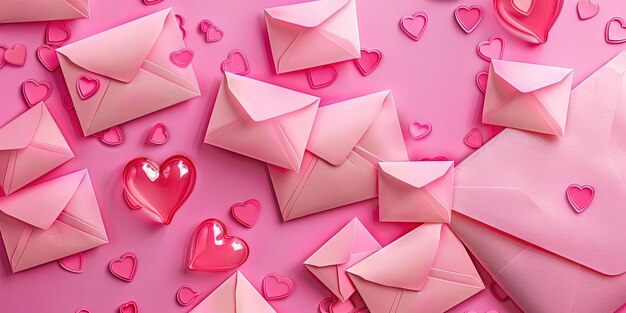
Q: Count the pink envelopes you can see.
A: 13